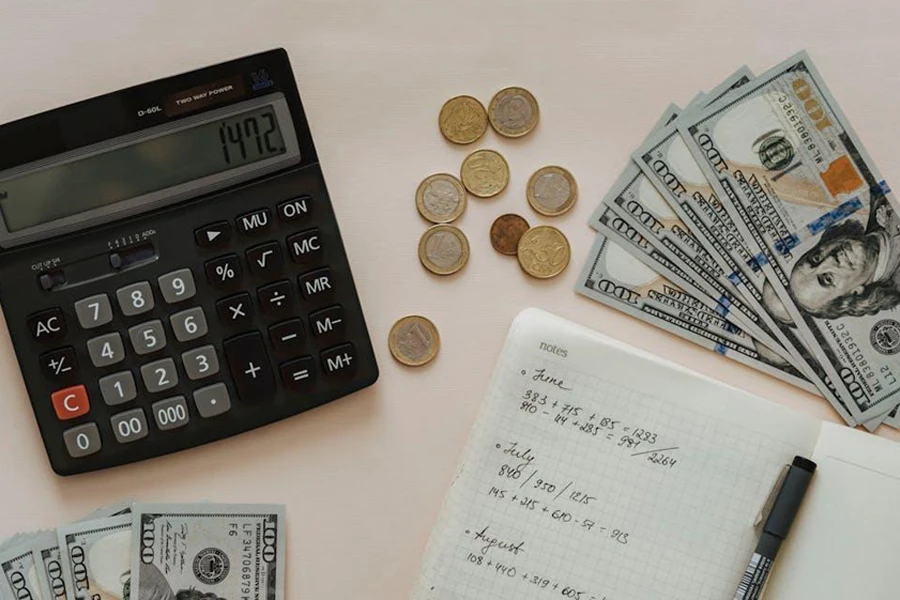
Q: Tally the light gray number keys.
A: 12